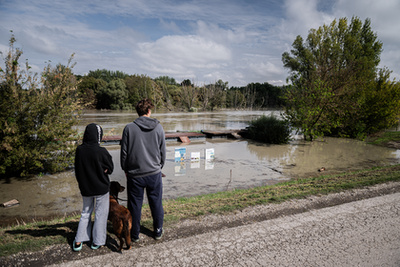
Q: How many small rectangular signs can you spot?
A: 3